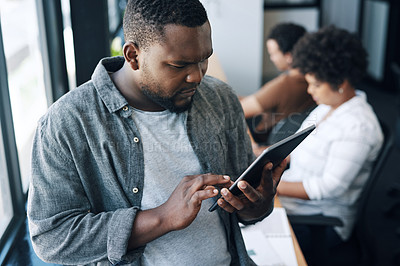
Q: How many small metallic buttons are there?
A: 3